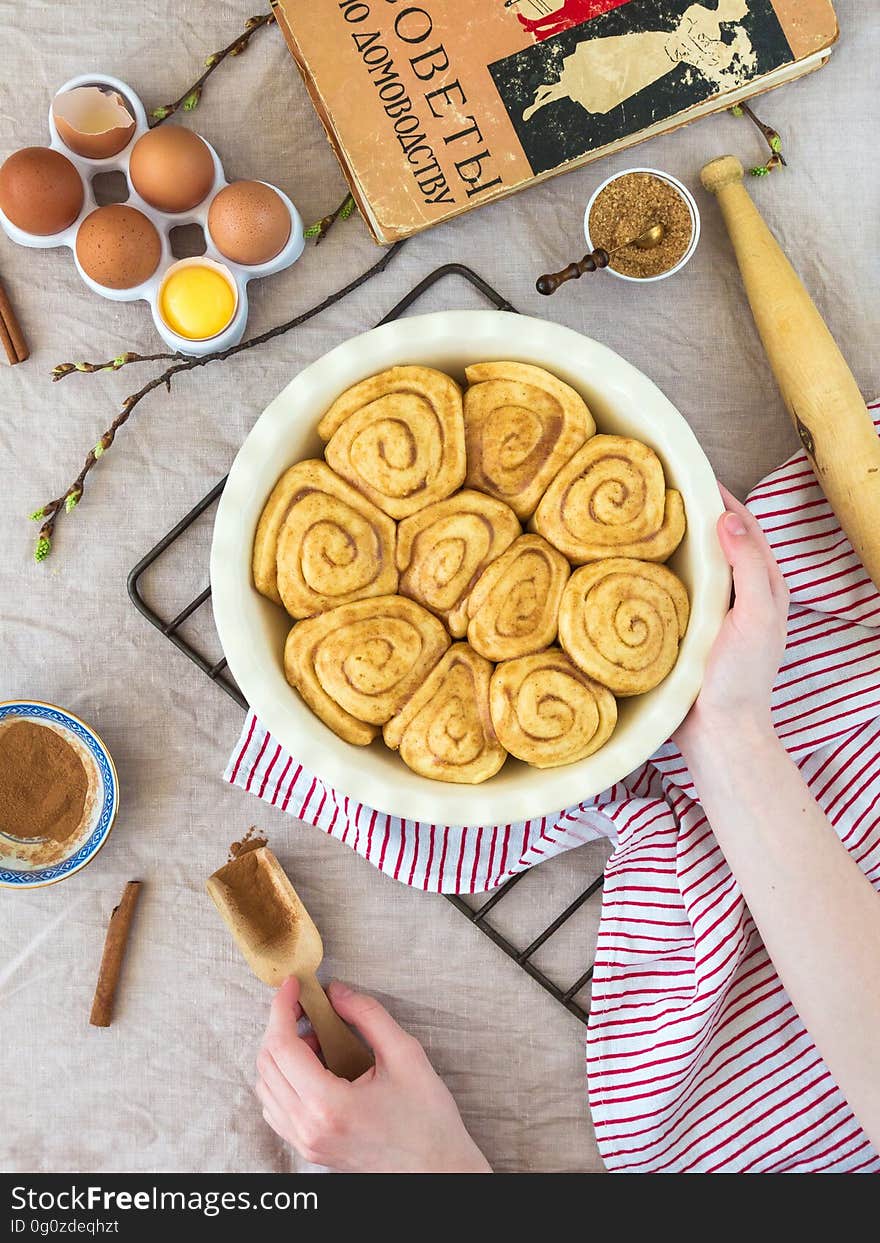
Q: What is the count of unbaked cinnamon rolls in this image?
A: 10